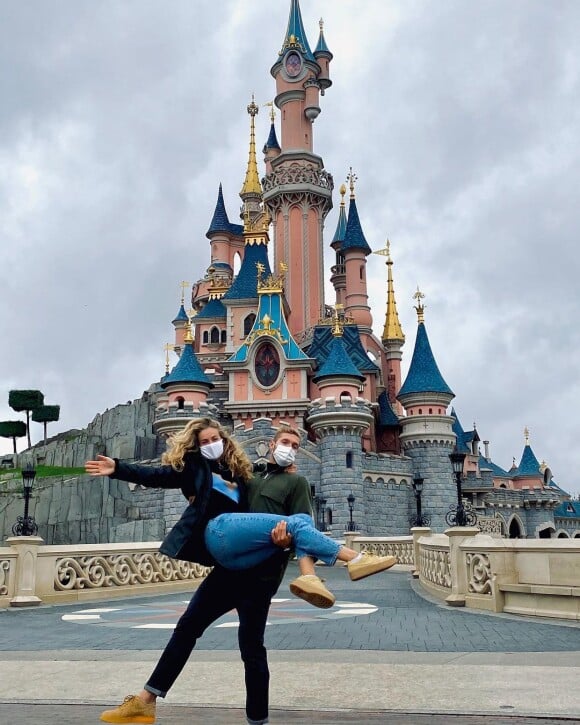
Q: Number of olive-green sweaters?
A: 1